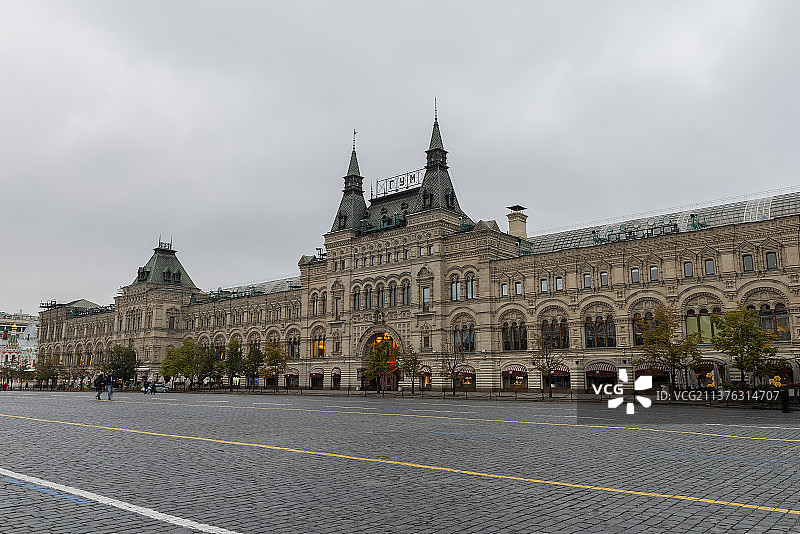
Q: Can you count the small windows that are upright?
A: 12